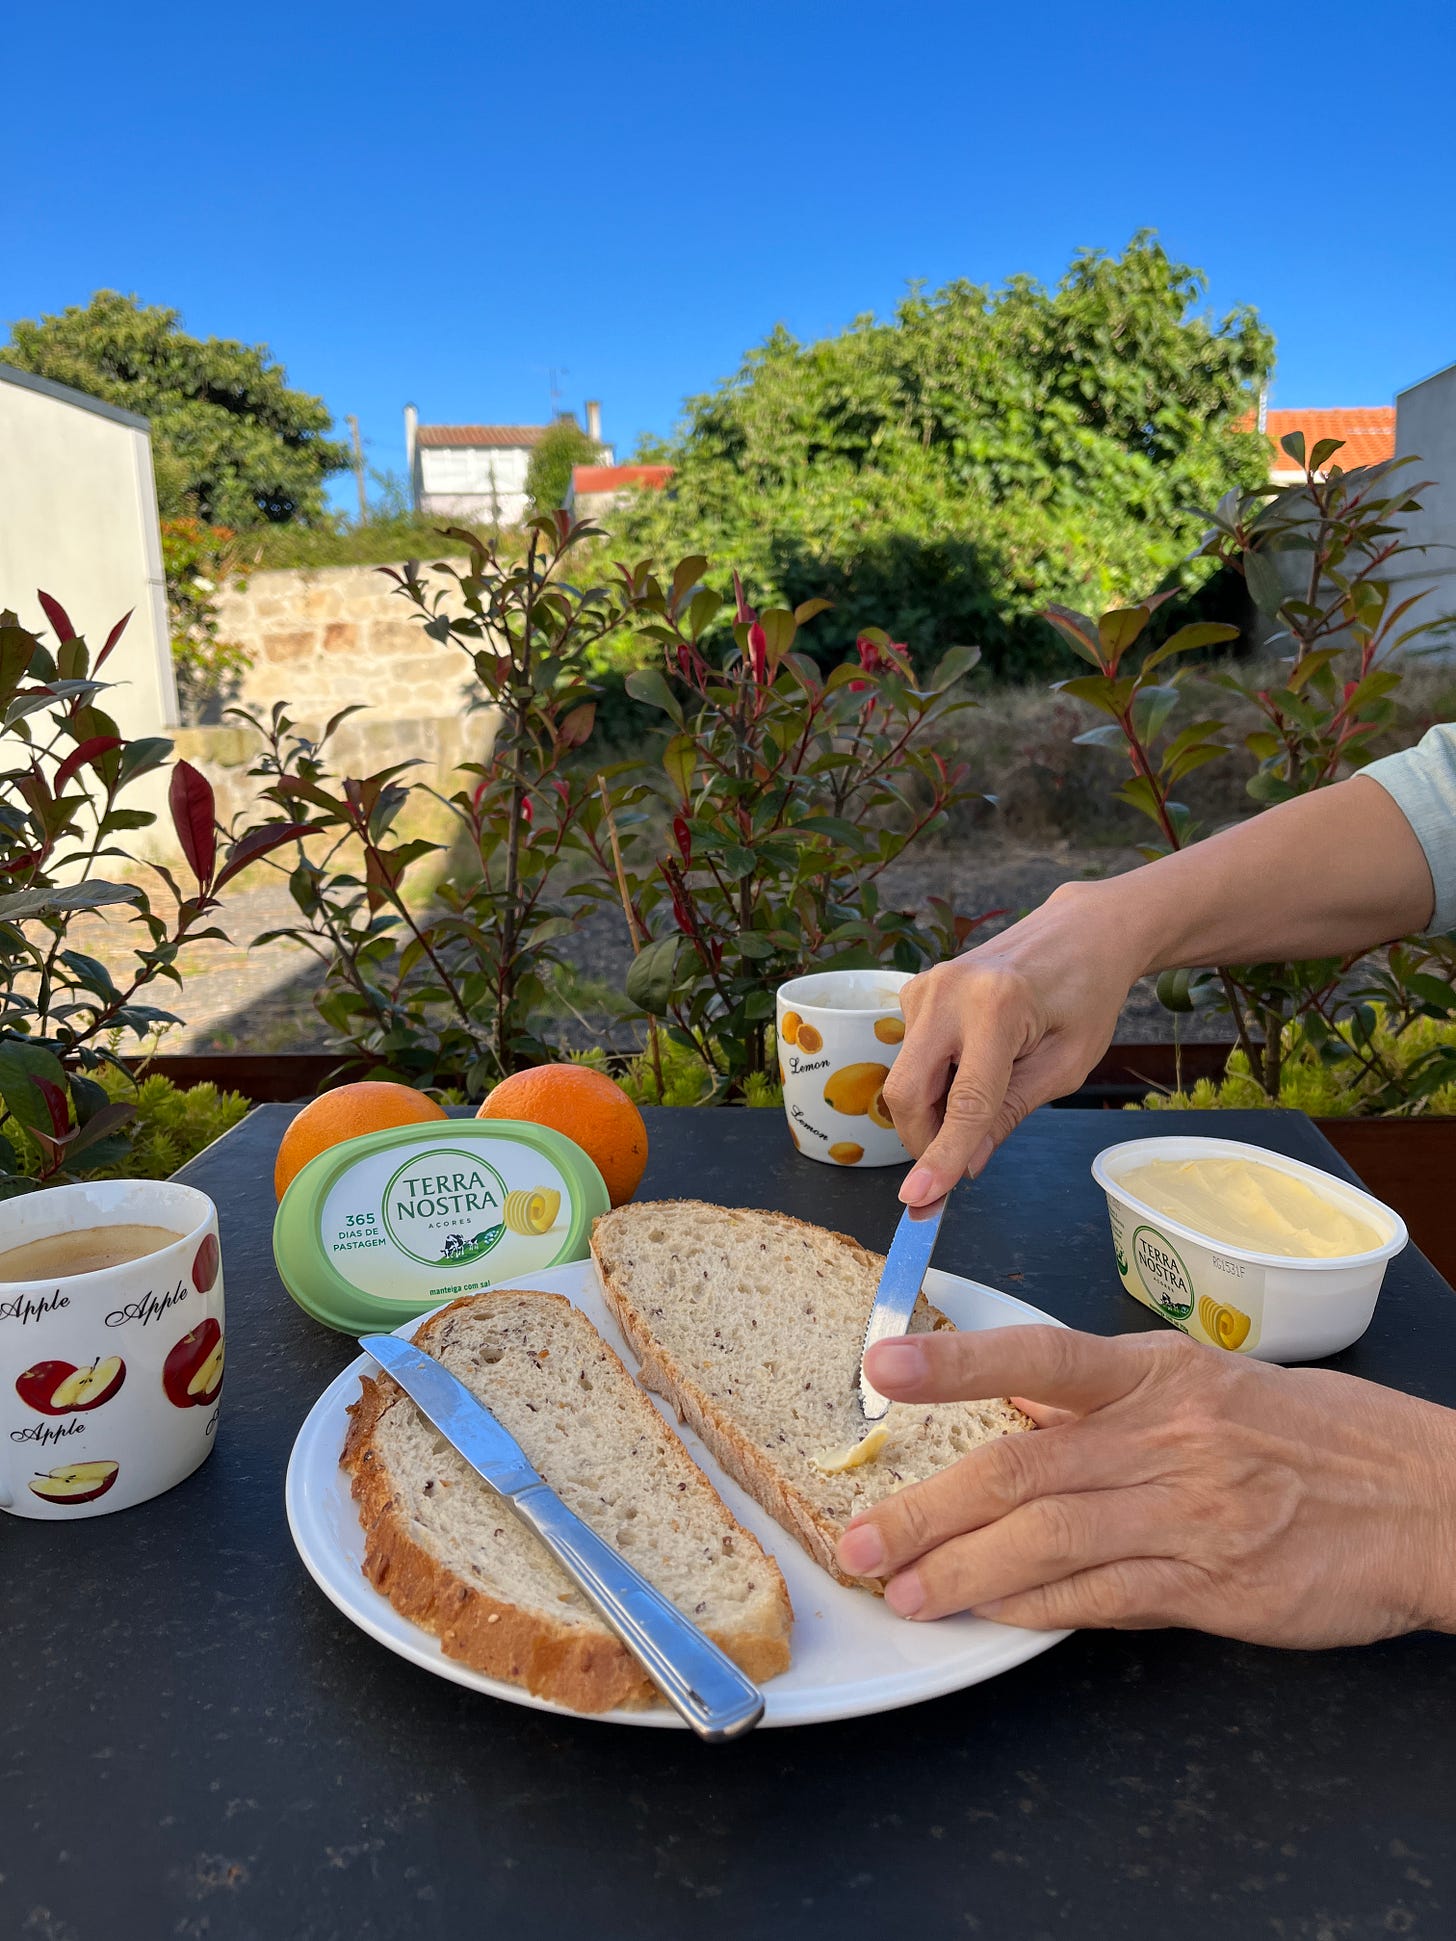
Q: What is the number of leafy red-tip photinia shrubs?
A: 4